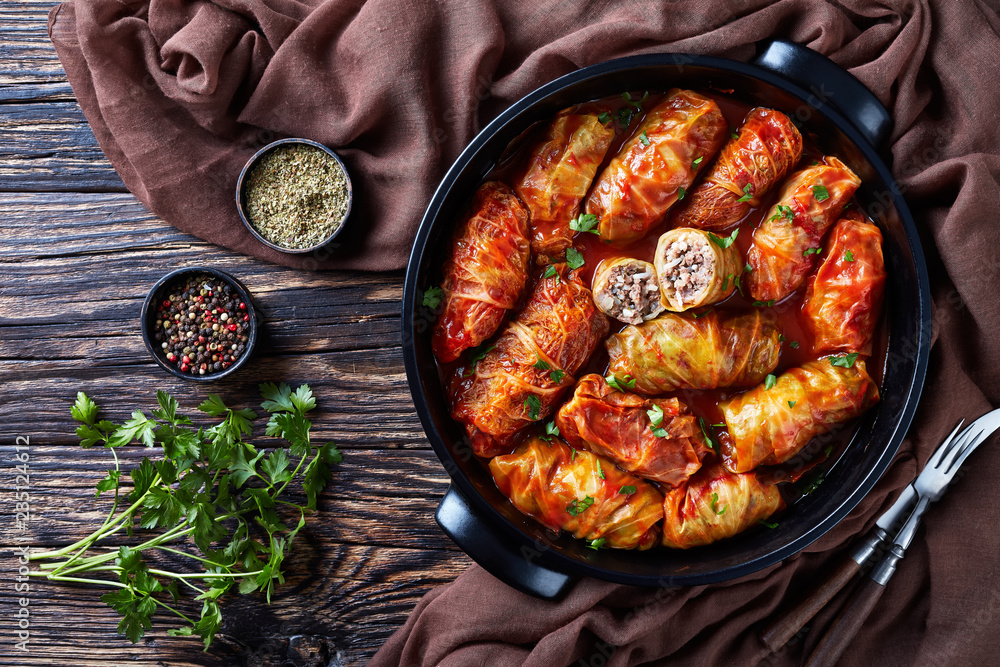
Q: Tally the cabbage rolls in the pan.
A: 13